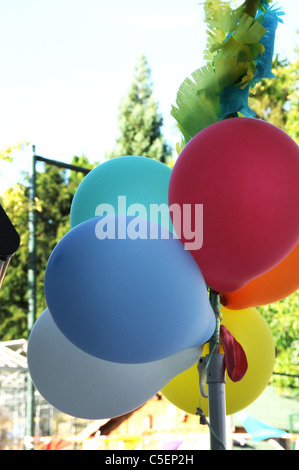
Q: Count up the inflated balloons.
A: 6